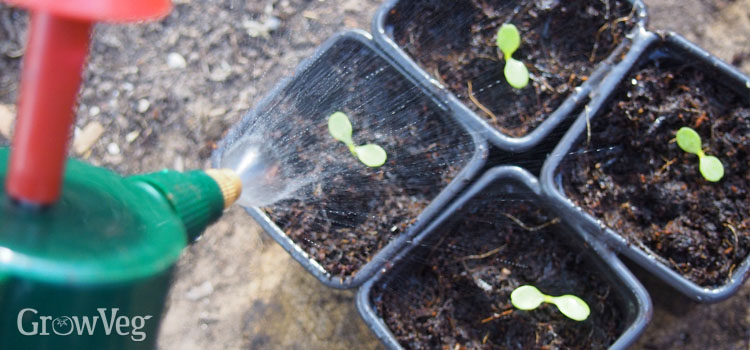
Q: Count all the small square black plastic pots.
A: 4